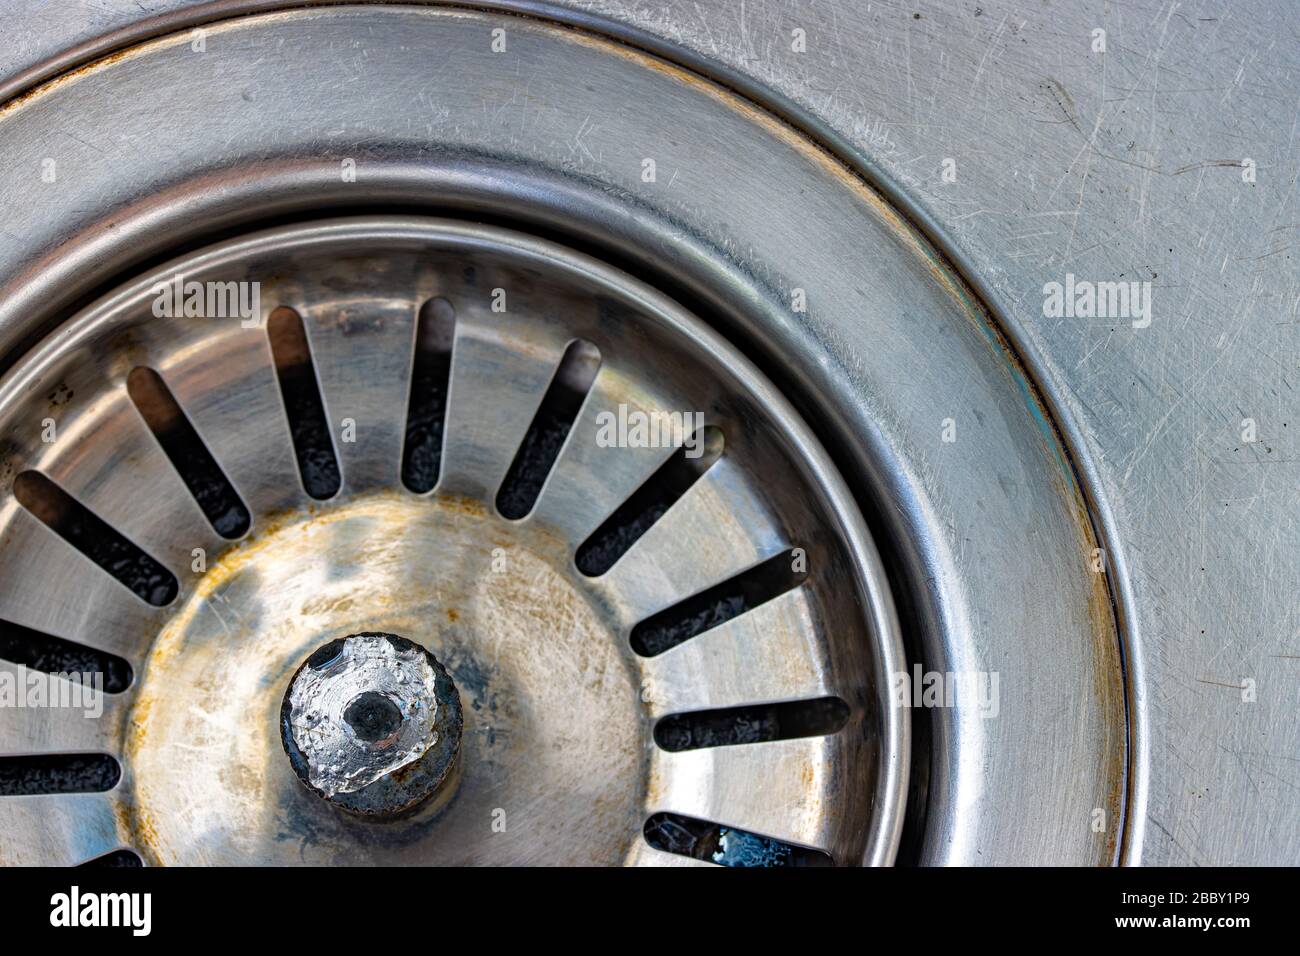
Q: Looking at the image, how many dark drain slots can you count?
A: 12